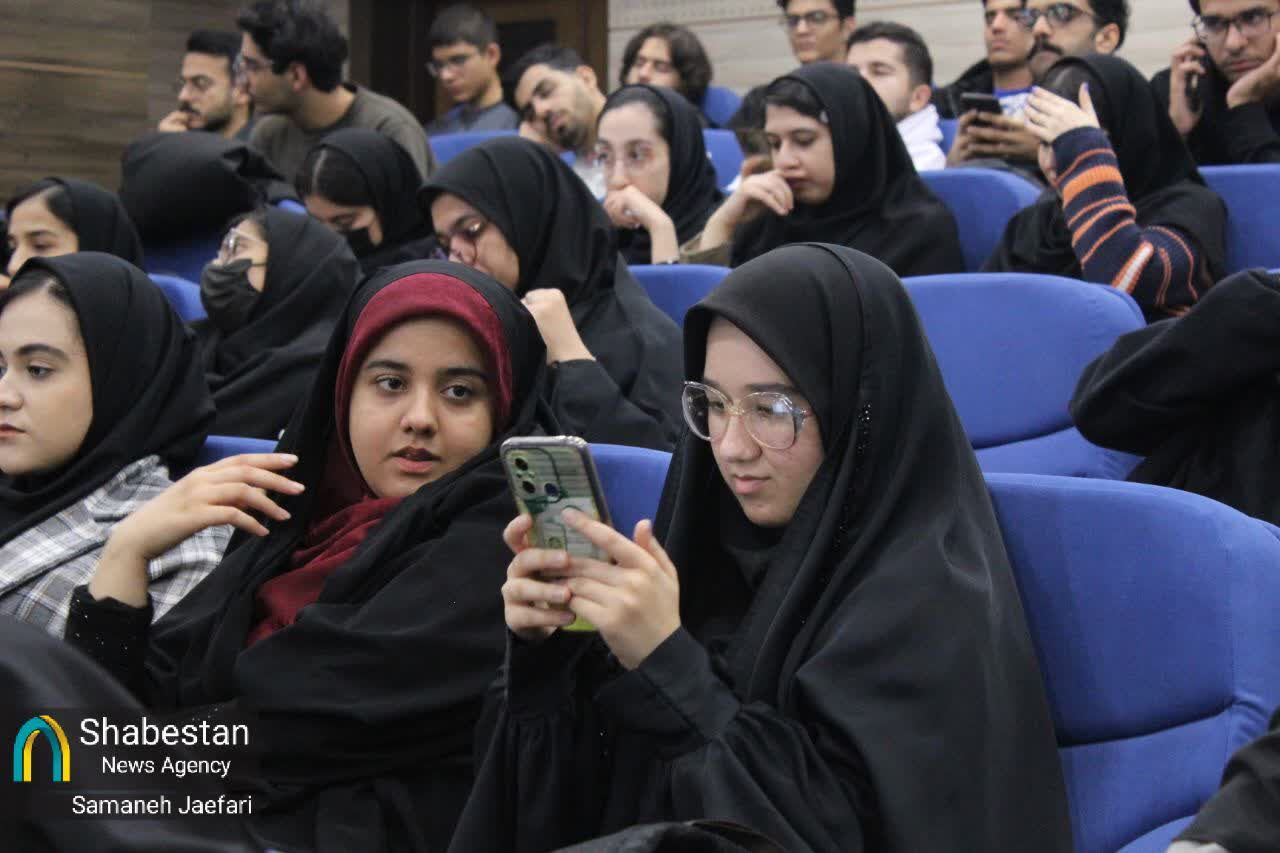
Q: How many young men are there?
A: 10